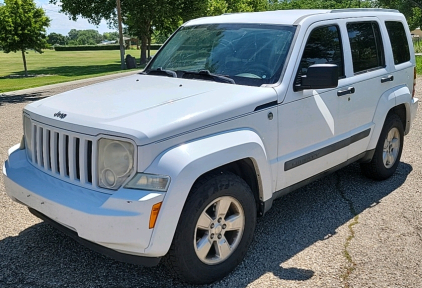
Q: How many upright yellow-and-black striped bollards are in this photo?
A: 0